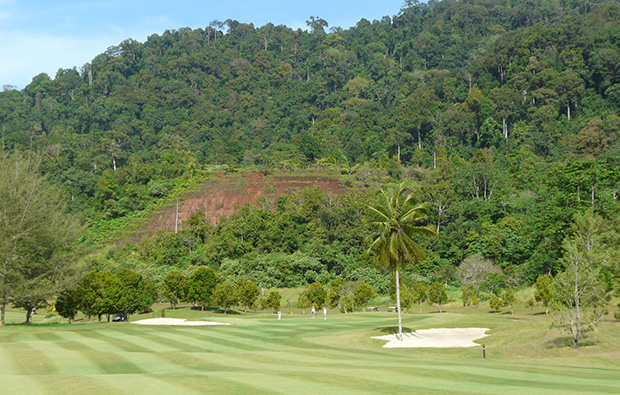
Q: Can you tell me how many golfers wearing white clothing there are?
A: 3